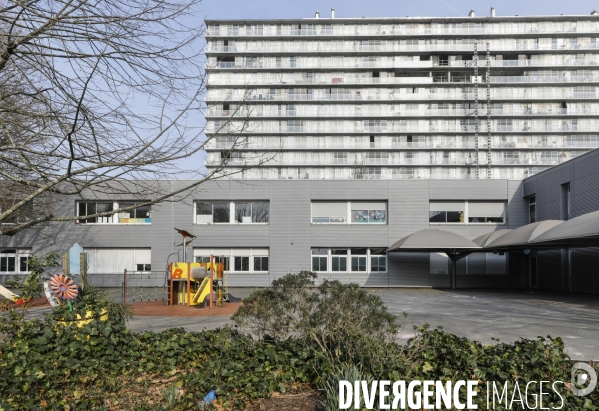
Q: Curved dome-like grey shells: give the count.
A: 4